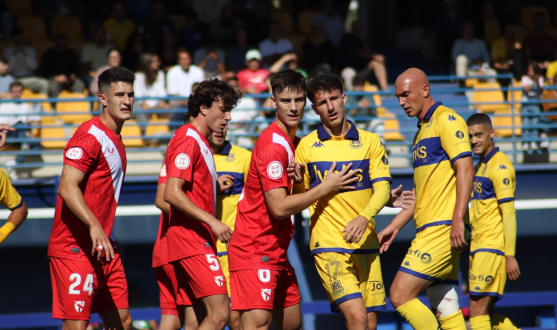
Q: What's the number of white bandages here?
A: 1